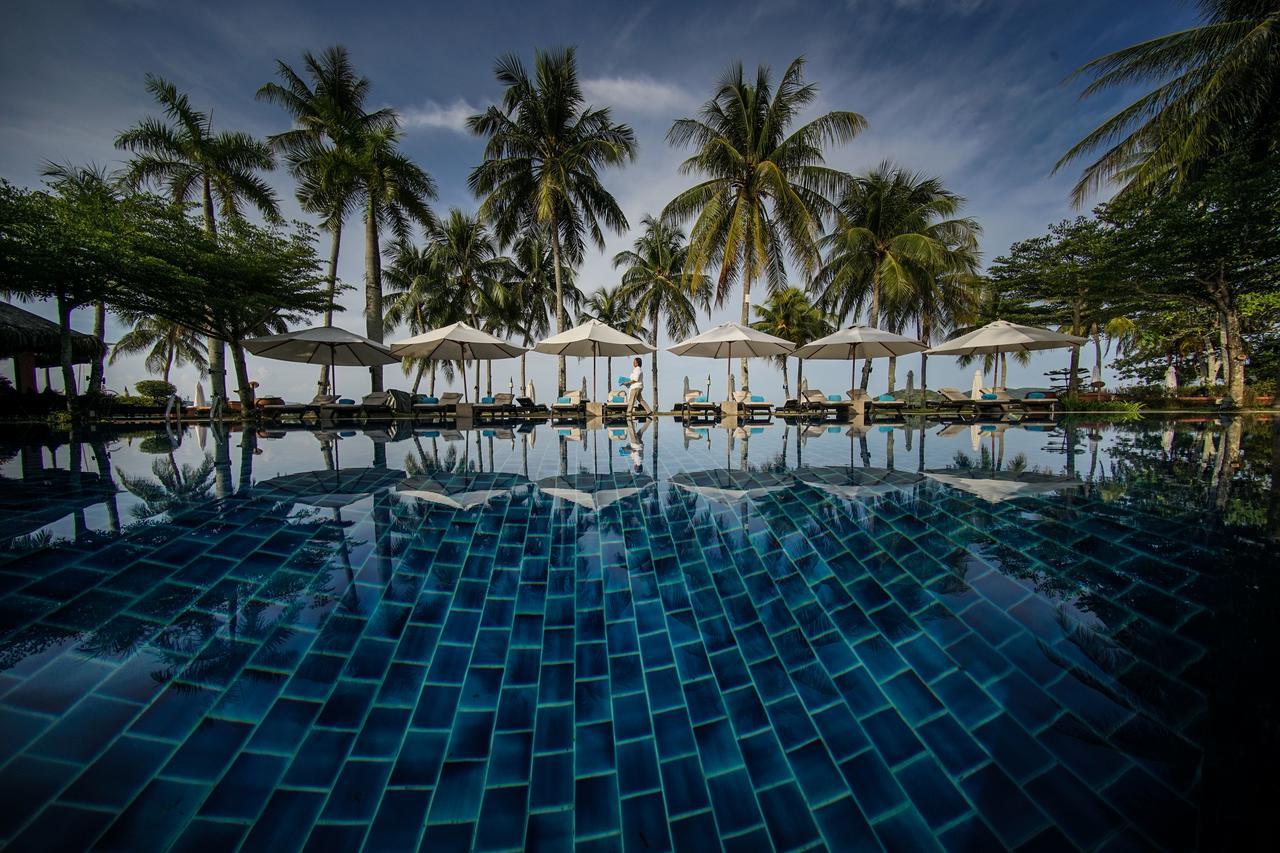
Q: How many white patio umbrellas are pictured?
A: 6